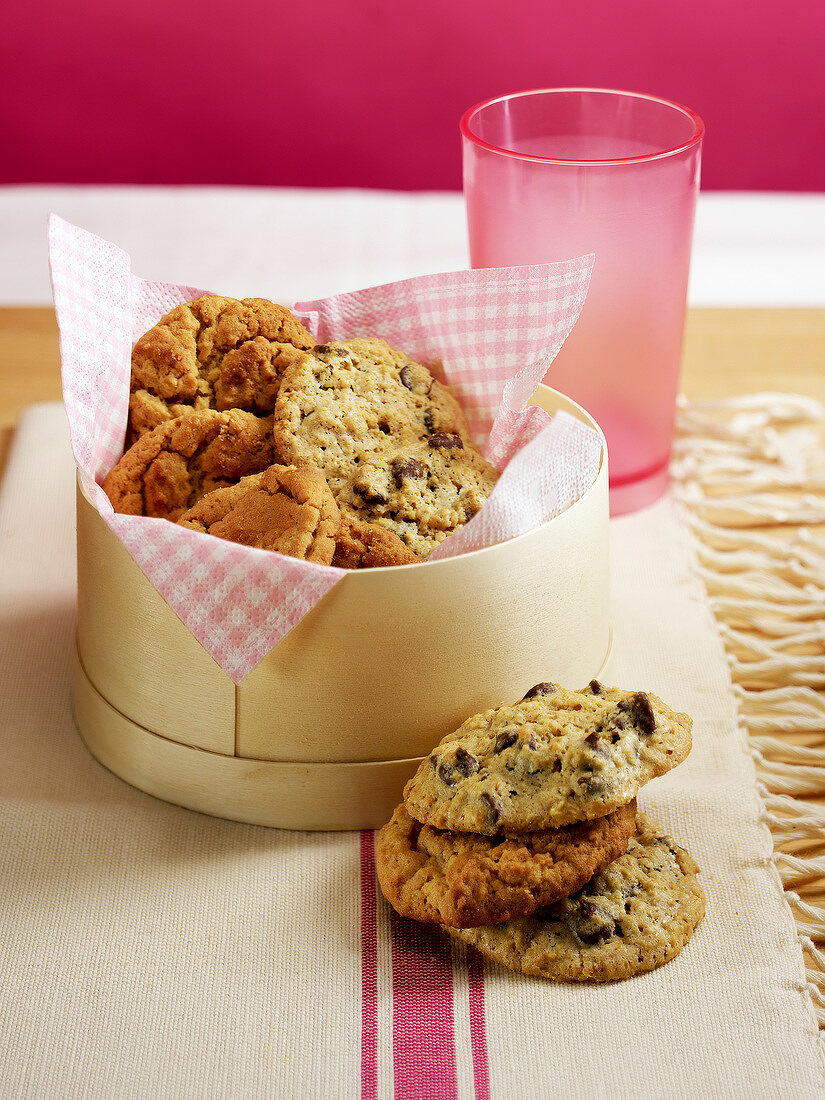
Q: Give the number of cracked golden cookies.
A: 5